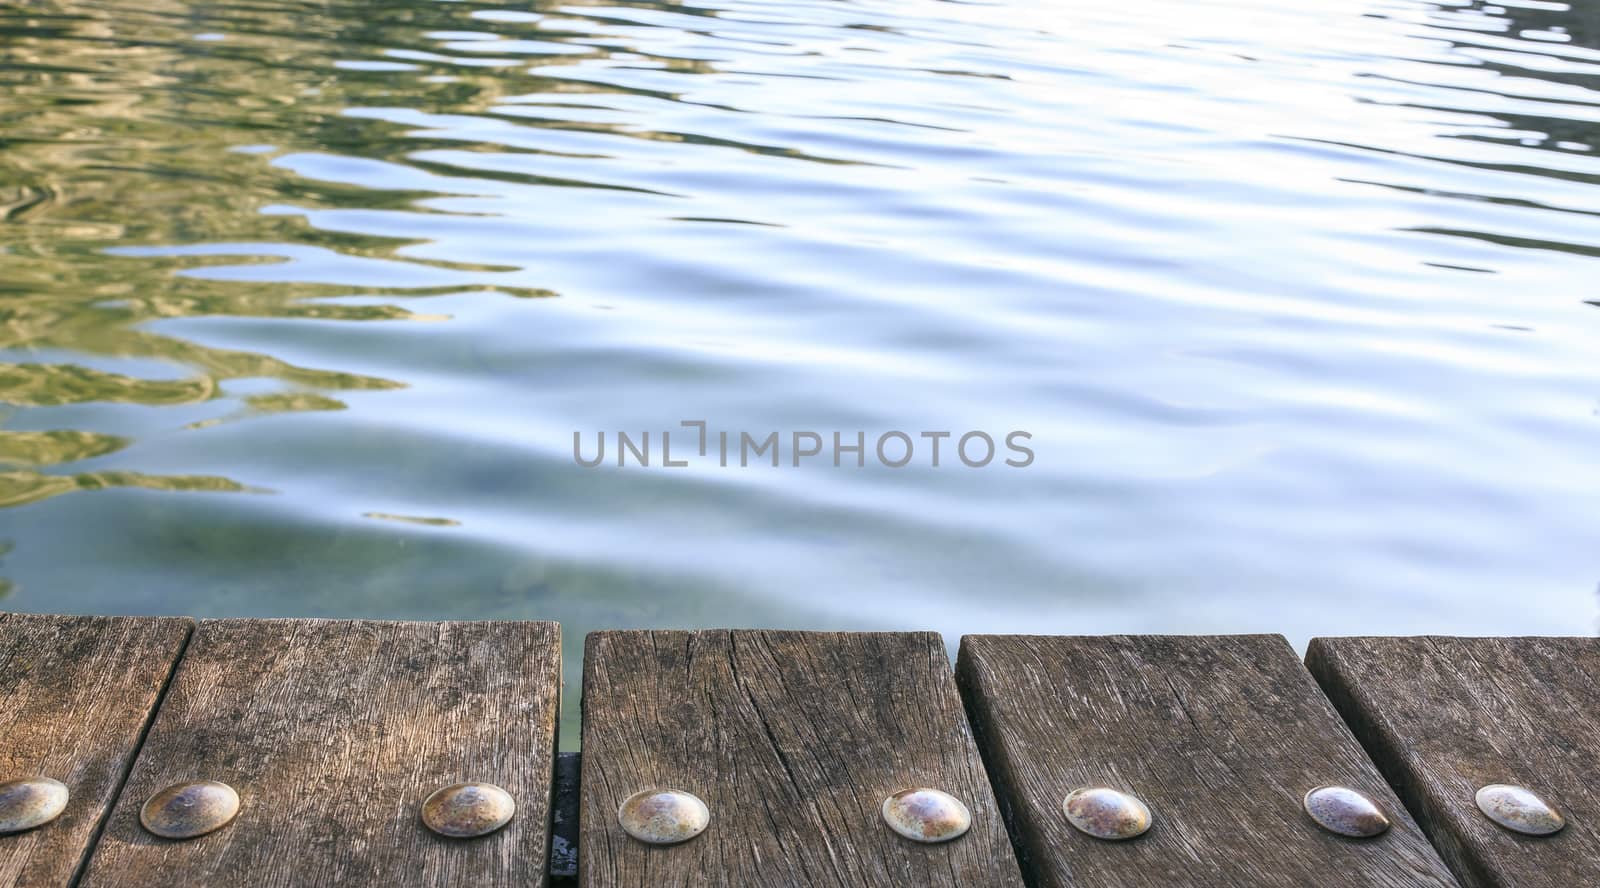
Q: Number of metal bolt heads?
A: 8